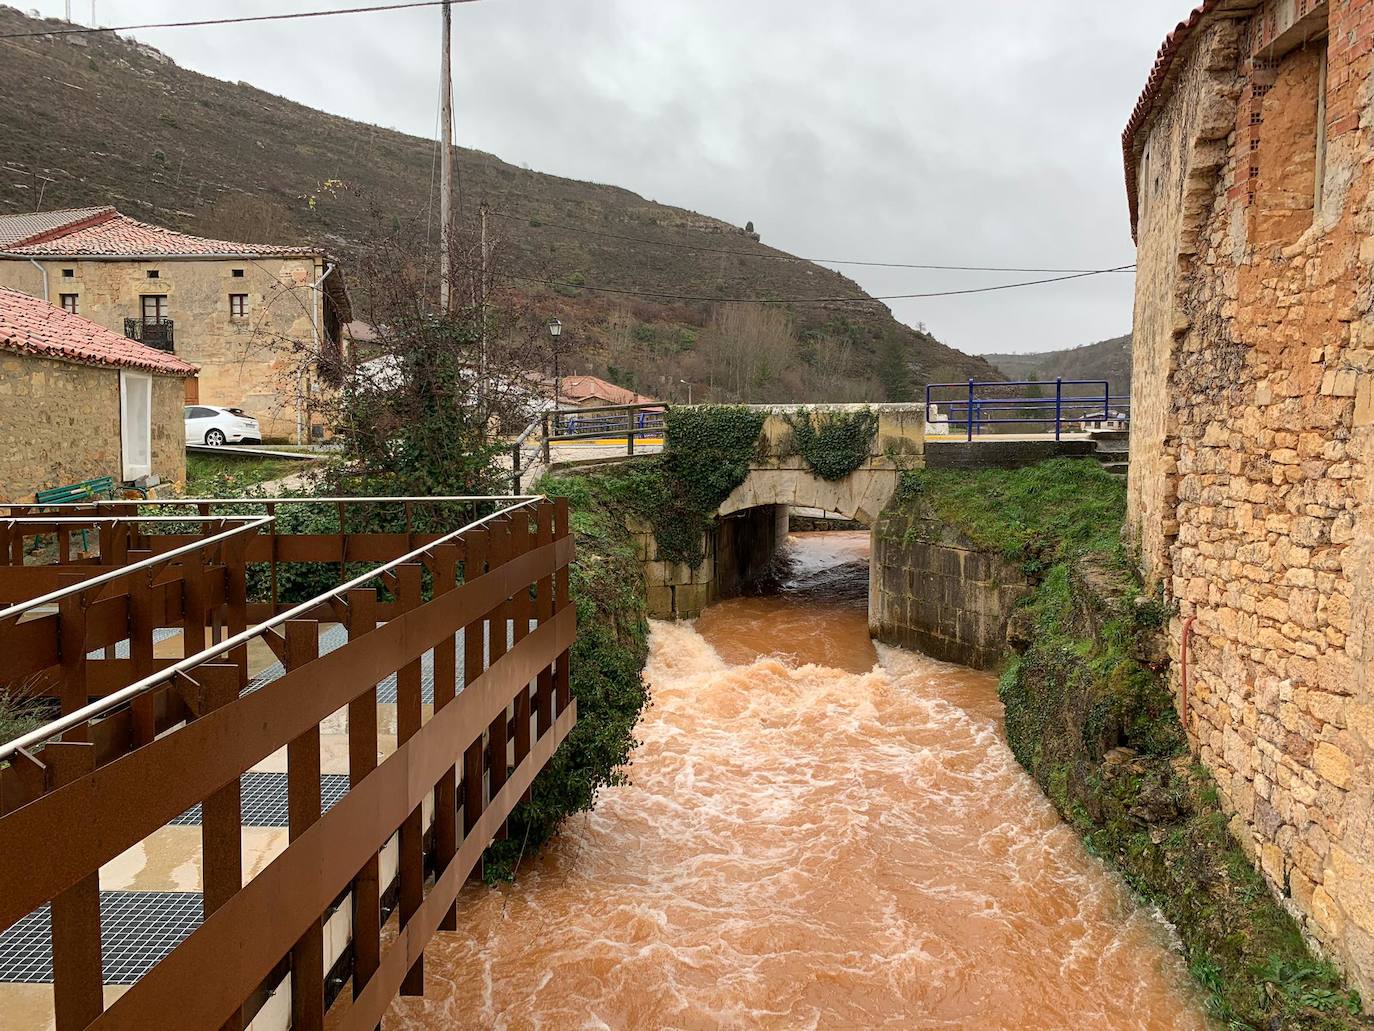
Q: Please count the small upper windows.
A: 3